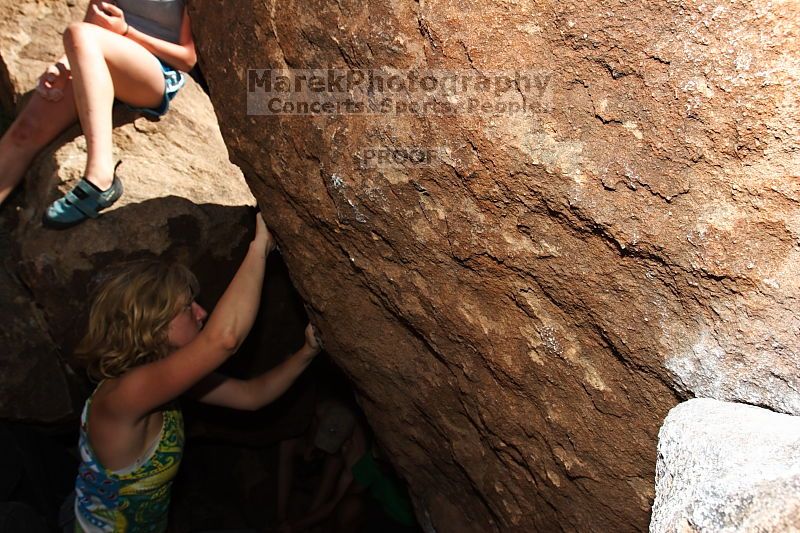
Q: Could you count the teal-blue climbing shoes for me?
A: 1